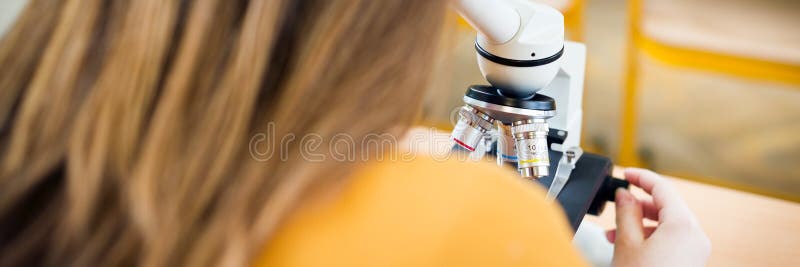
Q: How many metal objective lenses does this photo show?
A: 3